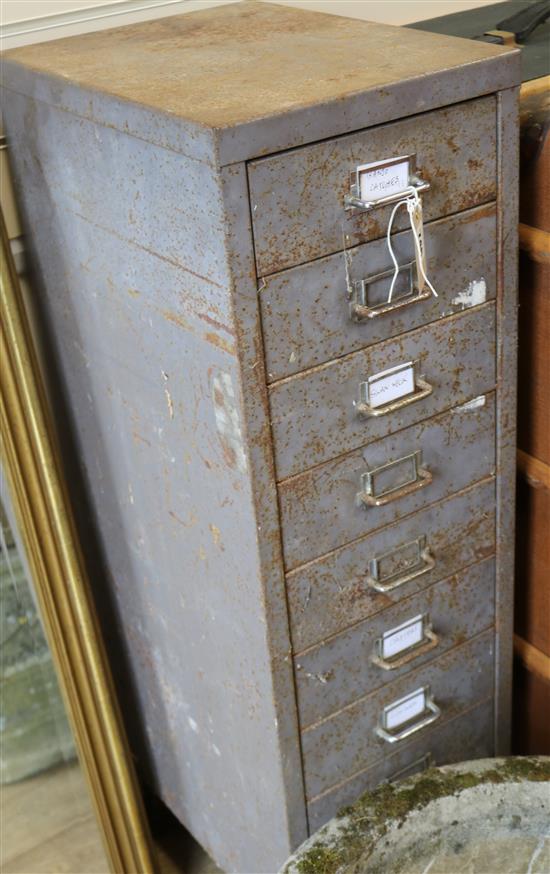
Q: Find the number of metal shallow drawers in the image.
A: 8